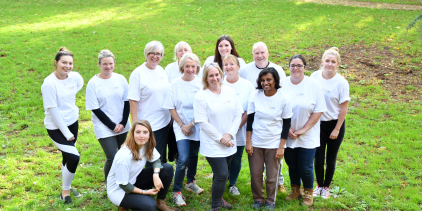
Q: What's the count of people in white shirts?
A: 13